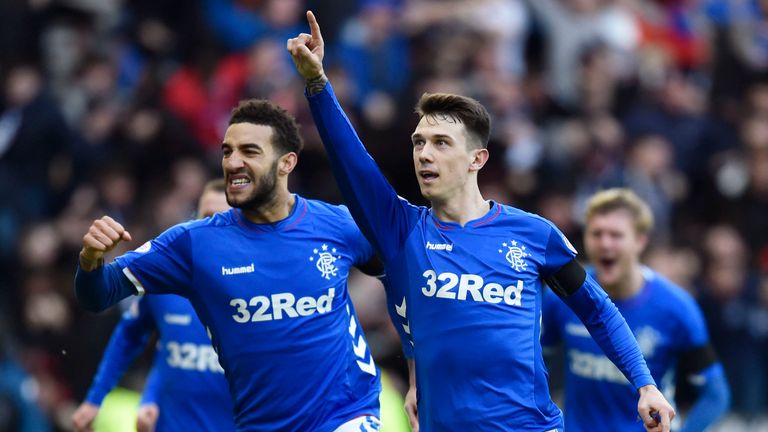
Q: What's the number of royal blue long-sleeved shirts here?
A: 4